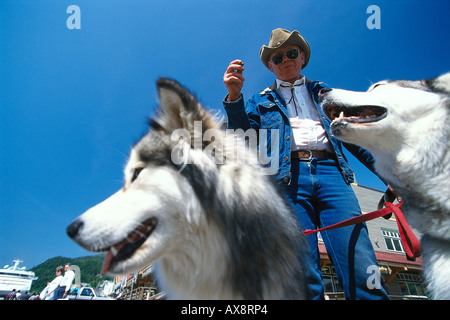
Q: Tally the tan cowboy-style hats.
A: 1